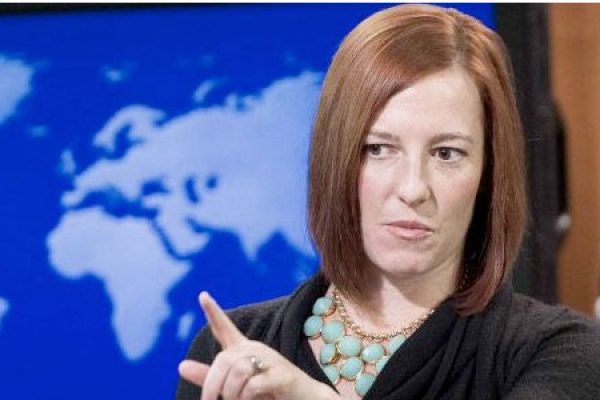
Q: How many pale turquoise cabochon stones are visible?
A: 11